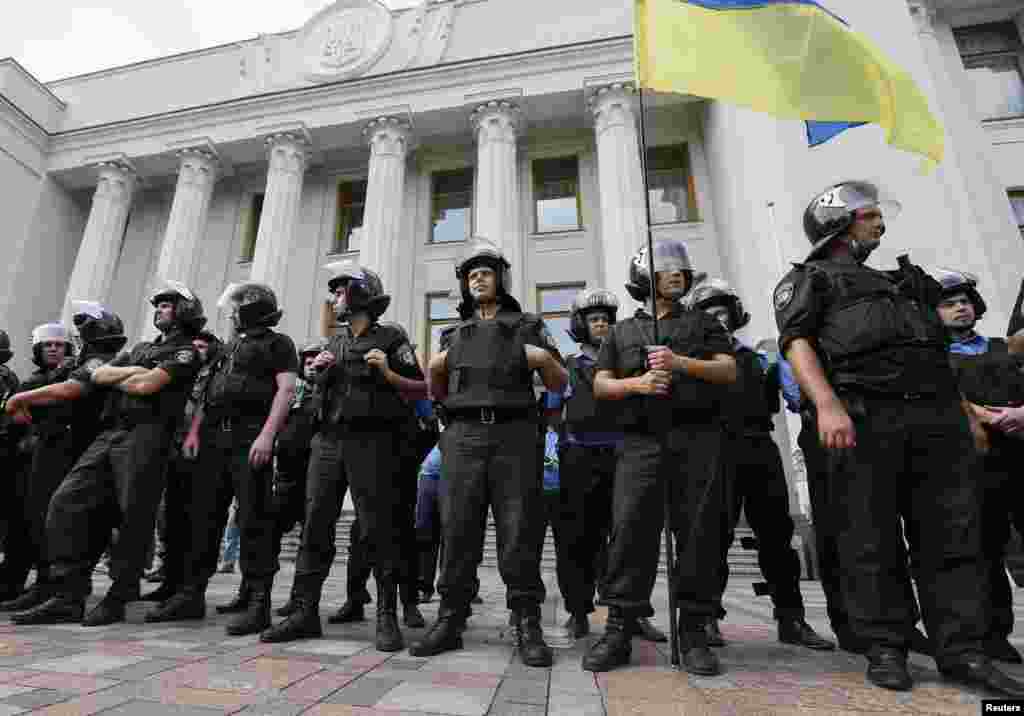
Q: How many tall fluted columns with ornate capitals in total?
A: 6